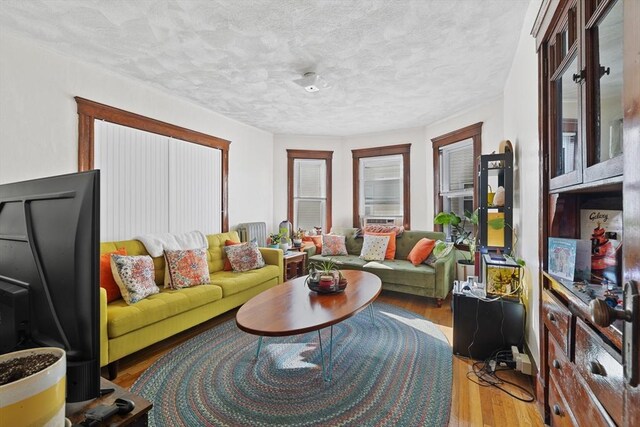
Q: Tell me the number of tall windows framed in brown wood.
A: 3